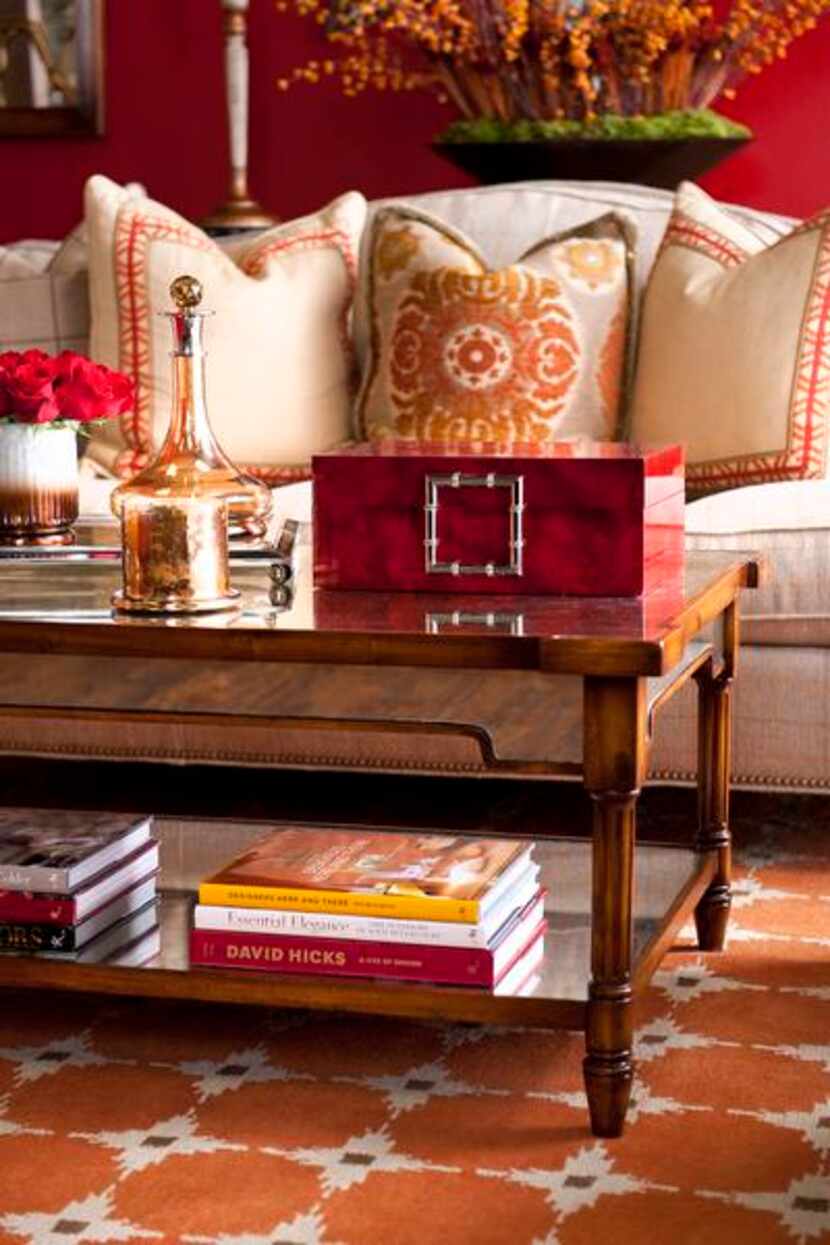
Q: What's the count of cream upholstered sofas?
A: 1